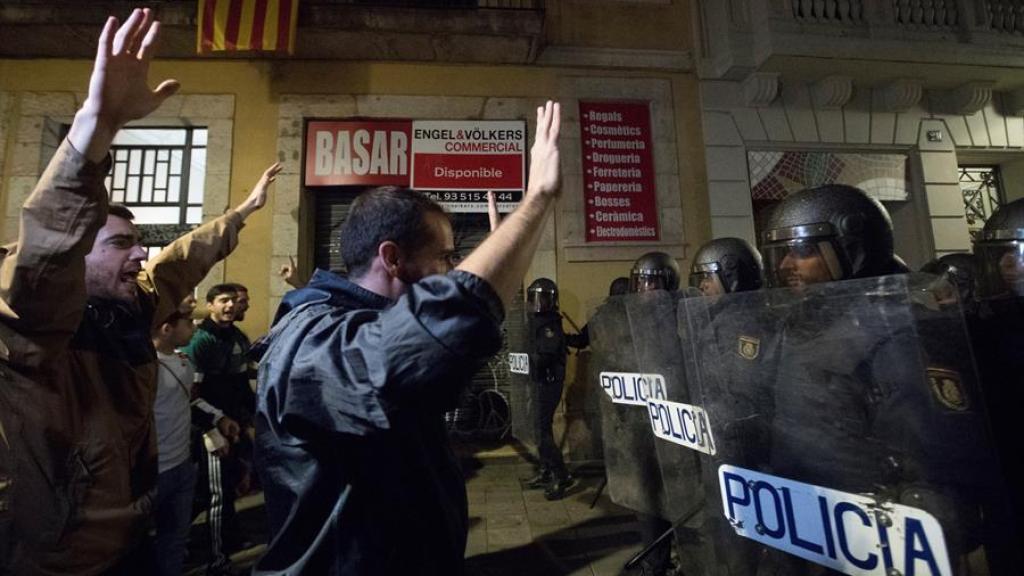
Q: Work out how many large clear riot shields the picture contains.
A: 4